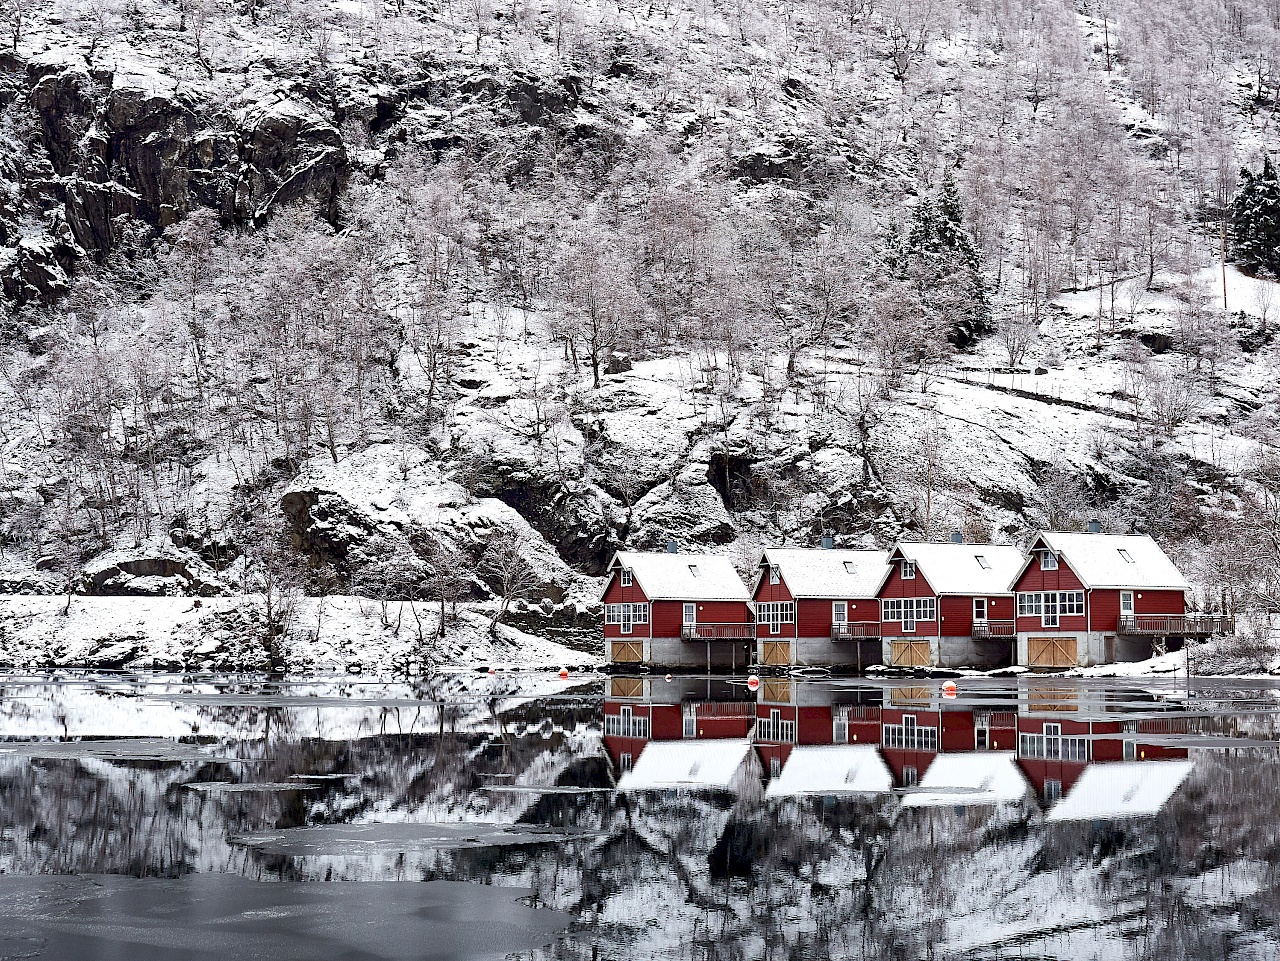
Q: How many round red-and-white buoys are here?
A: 5